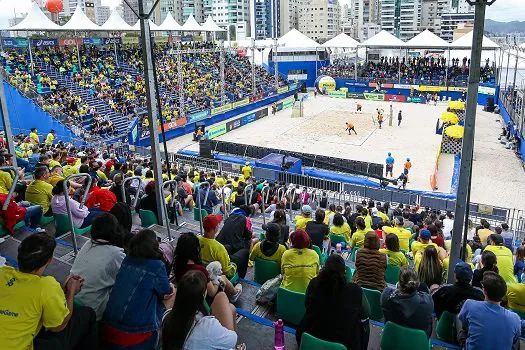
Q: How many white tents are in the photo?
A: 12